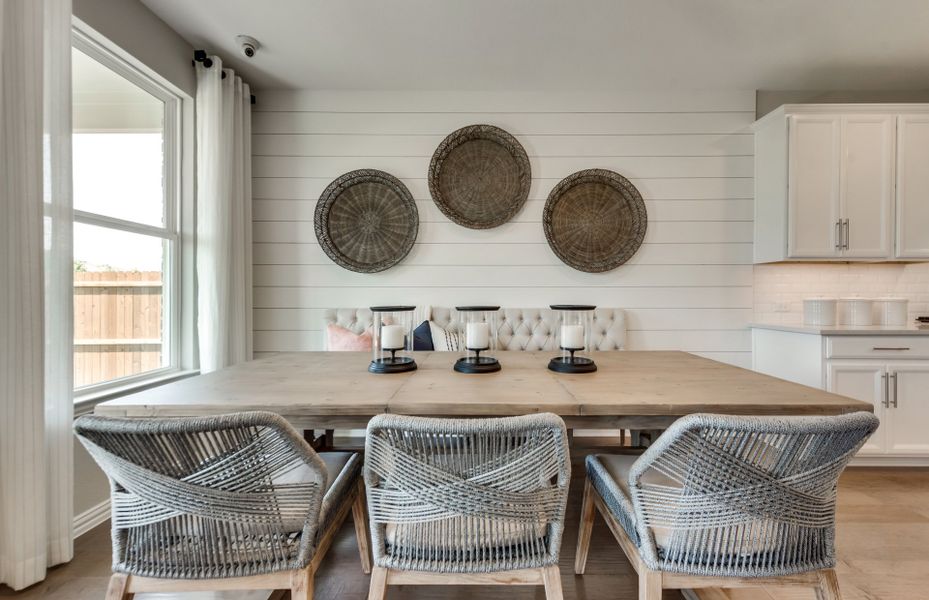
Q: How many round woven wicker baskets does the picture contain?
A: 3